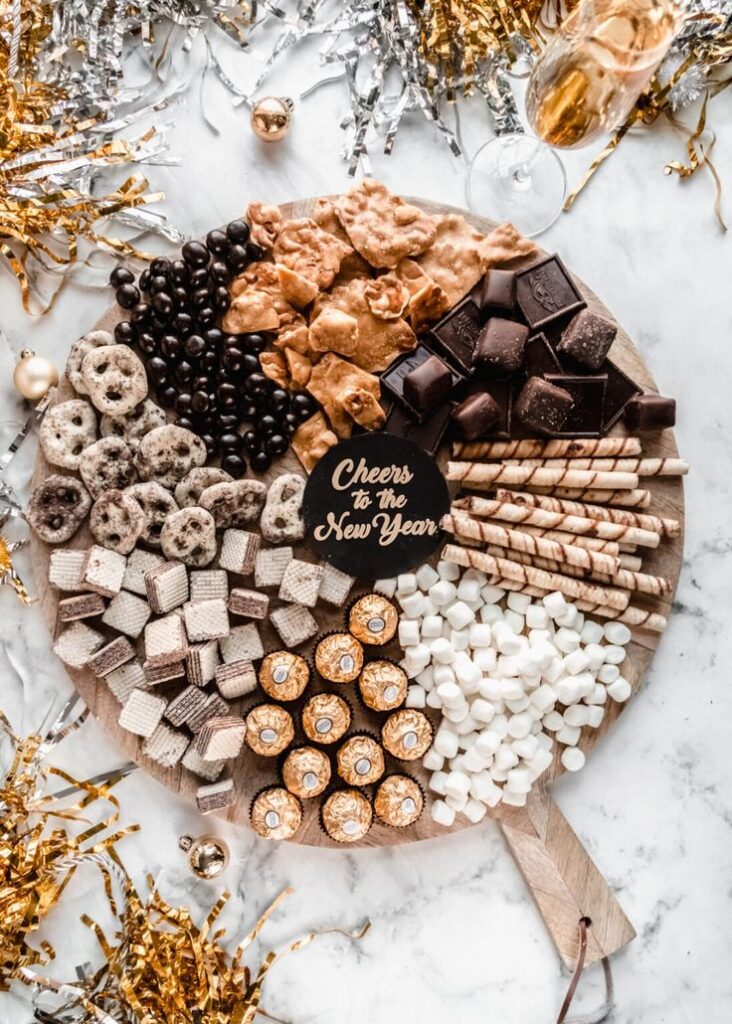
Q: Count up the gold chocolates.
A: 12